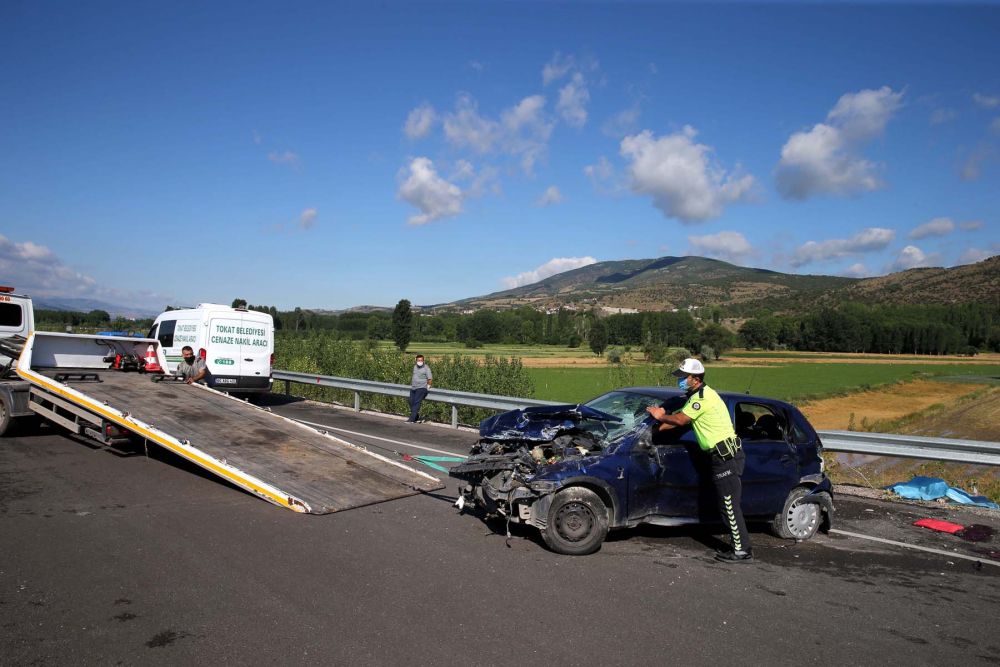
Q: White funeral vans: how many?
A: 1